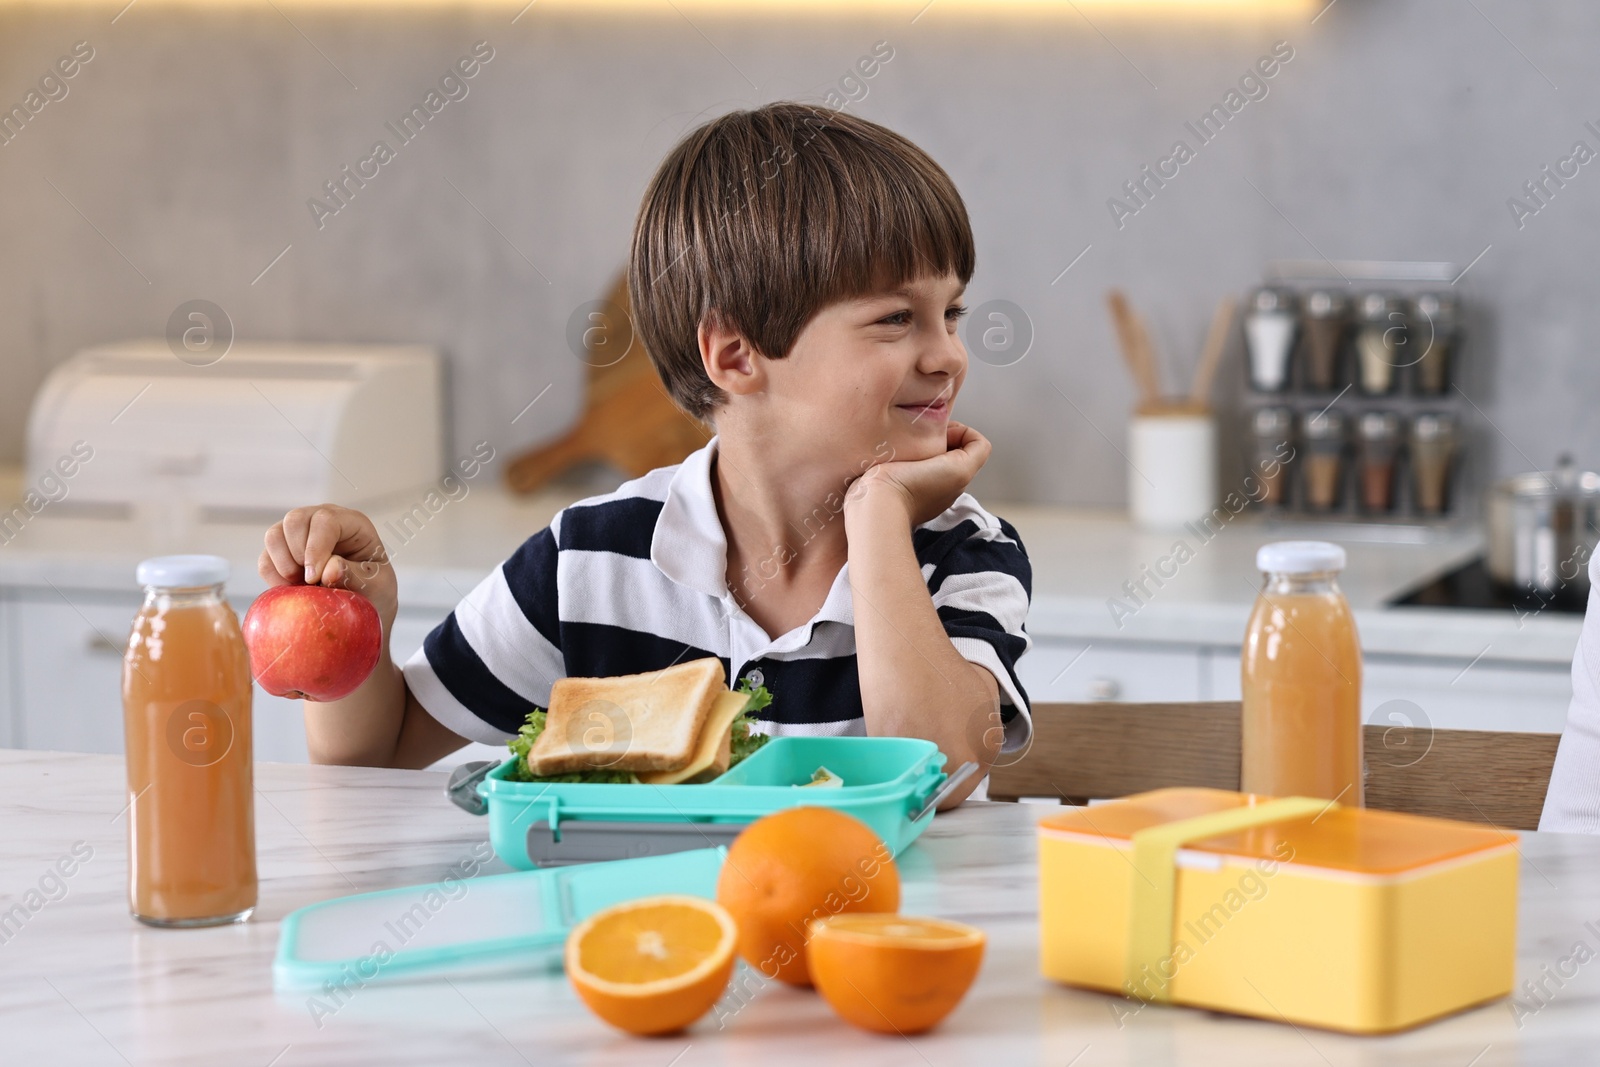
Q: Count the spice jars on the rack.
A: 8